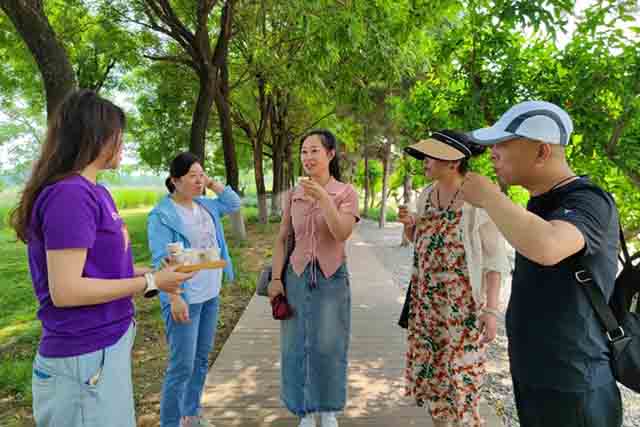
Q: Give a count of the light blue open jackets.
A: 1